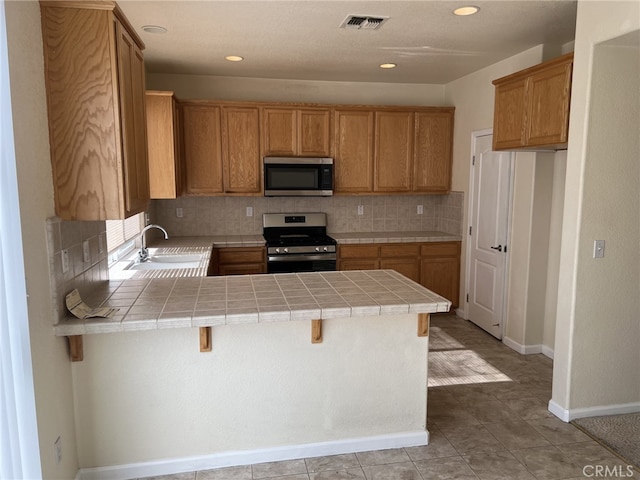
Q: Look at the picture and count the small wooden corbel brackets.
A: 4